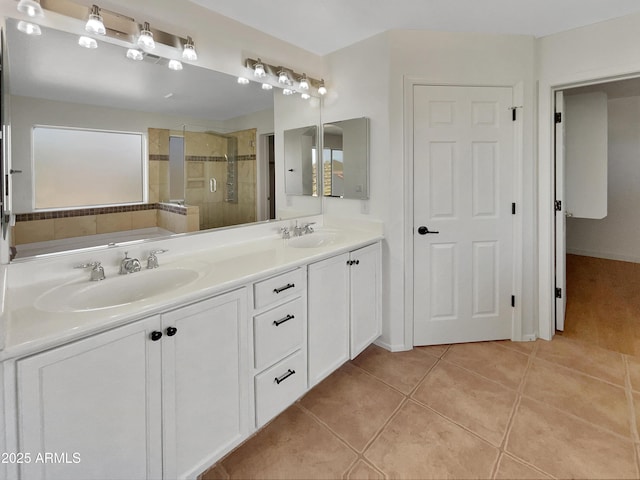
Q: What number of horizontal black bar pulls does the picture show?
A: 3